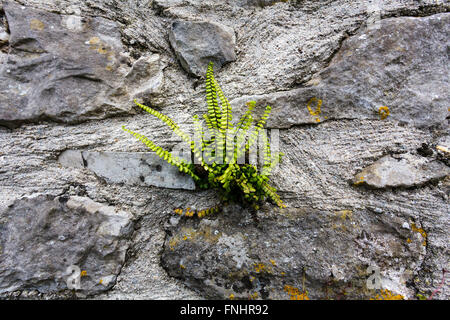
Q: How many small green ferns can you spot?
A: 1